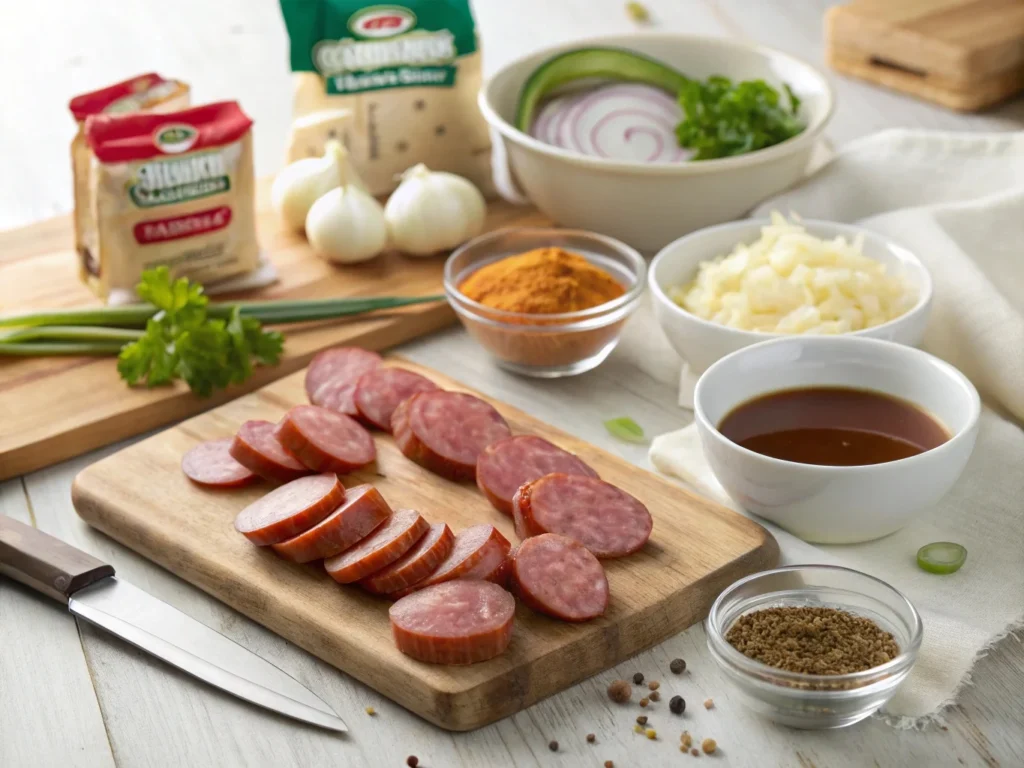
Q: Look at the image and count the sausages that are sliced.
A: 15